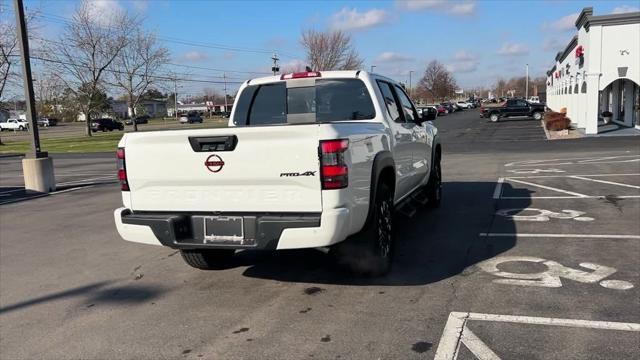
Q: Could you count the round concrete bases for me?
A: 1